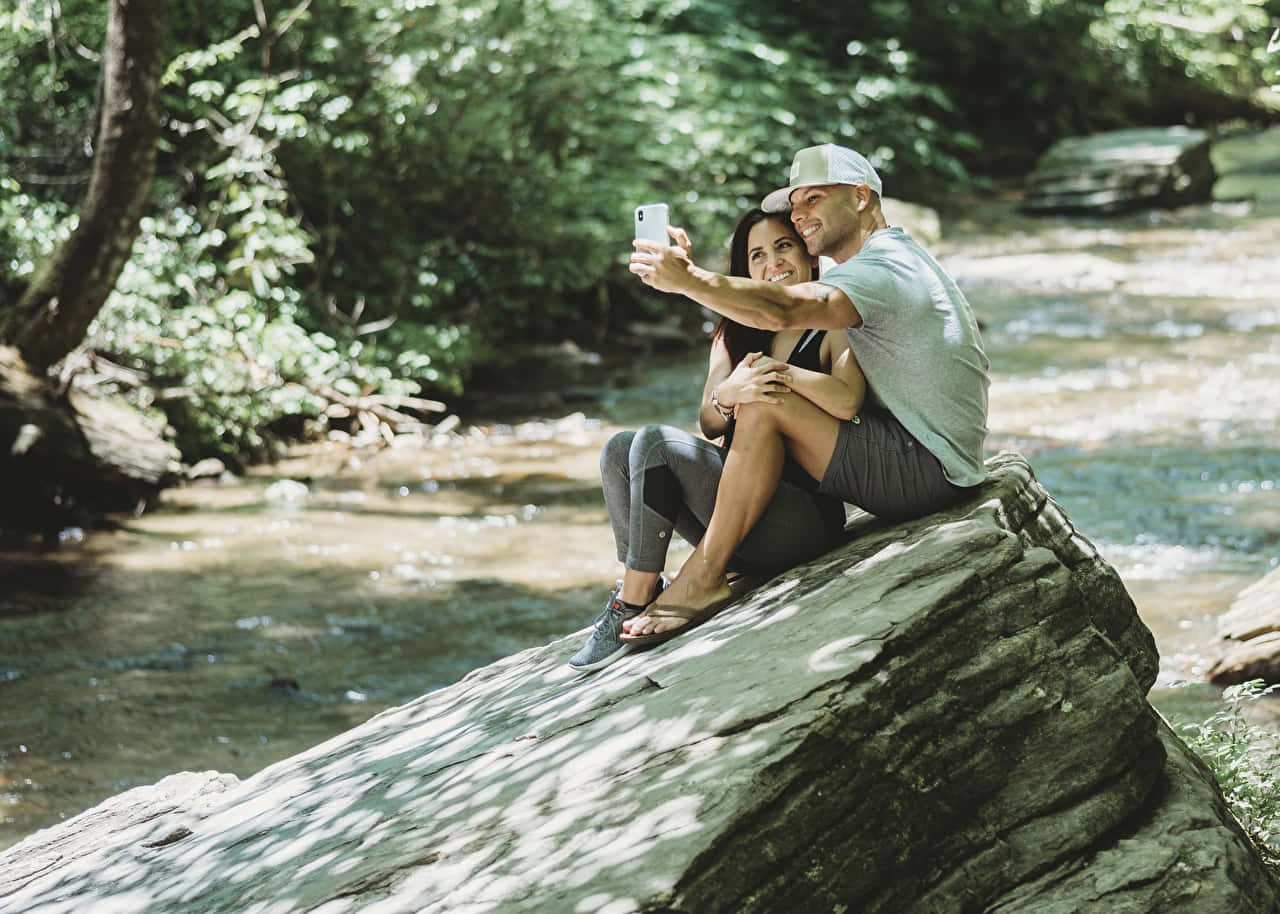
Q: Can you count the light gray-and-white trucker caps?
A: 1